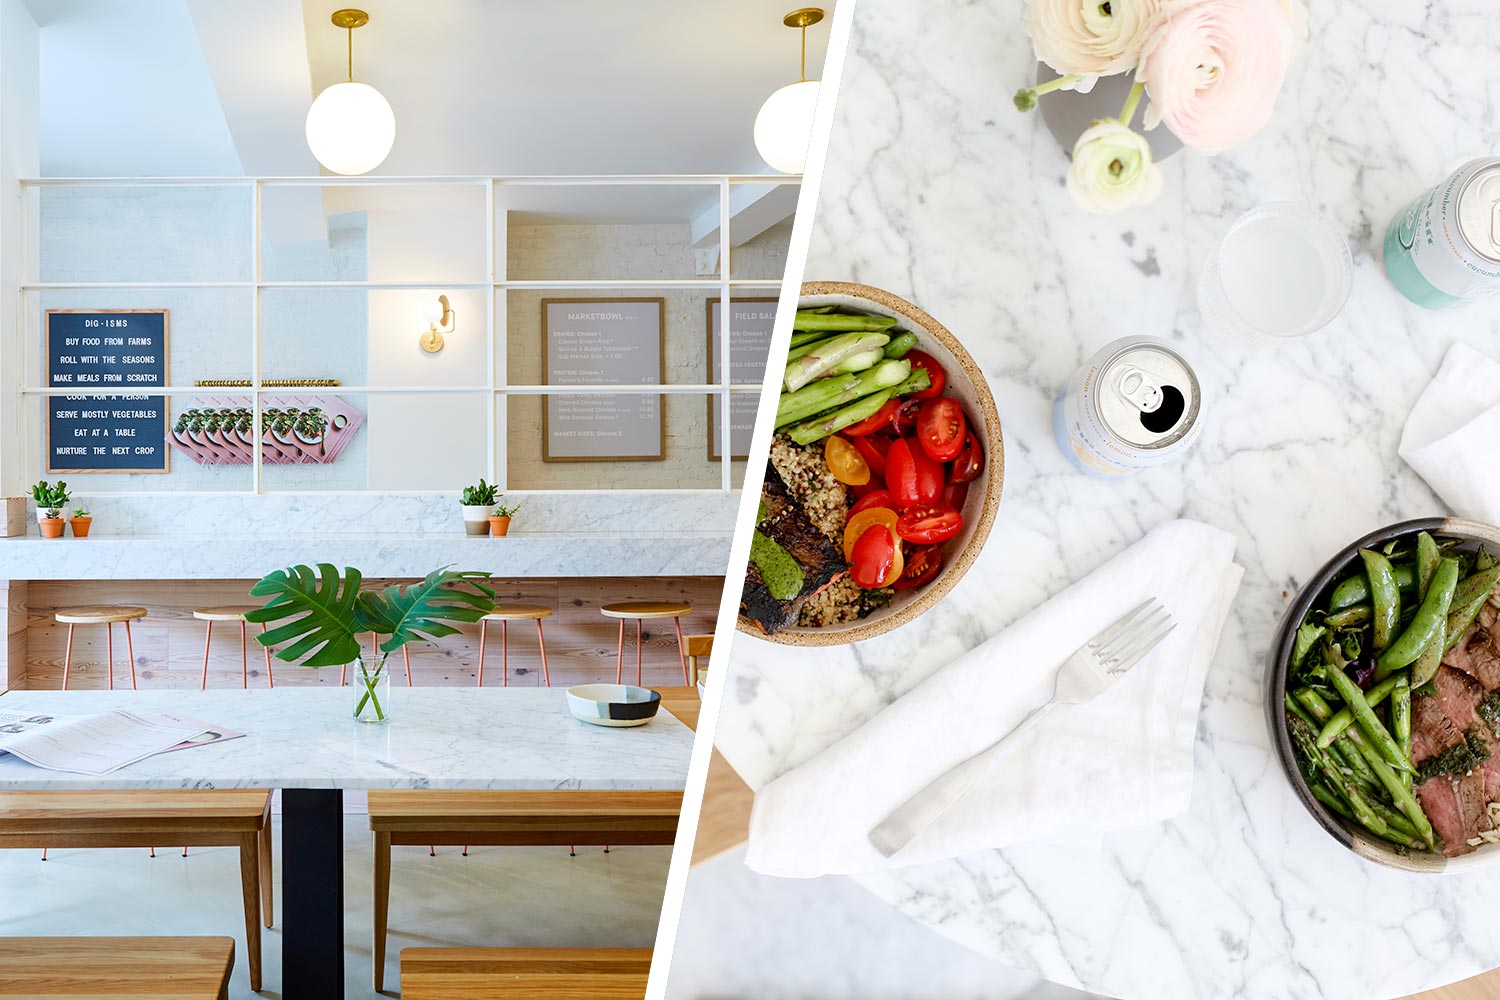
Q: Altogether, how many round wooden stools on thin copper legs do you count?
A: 5